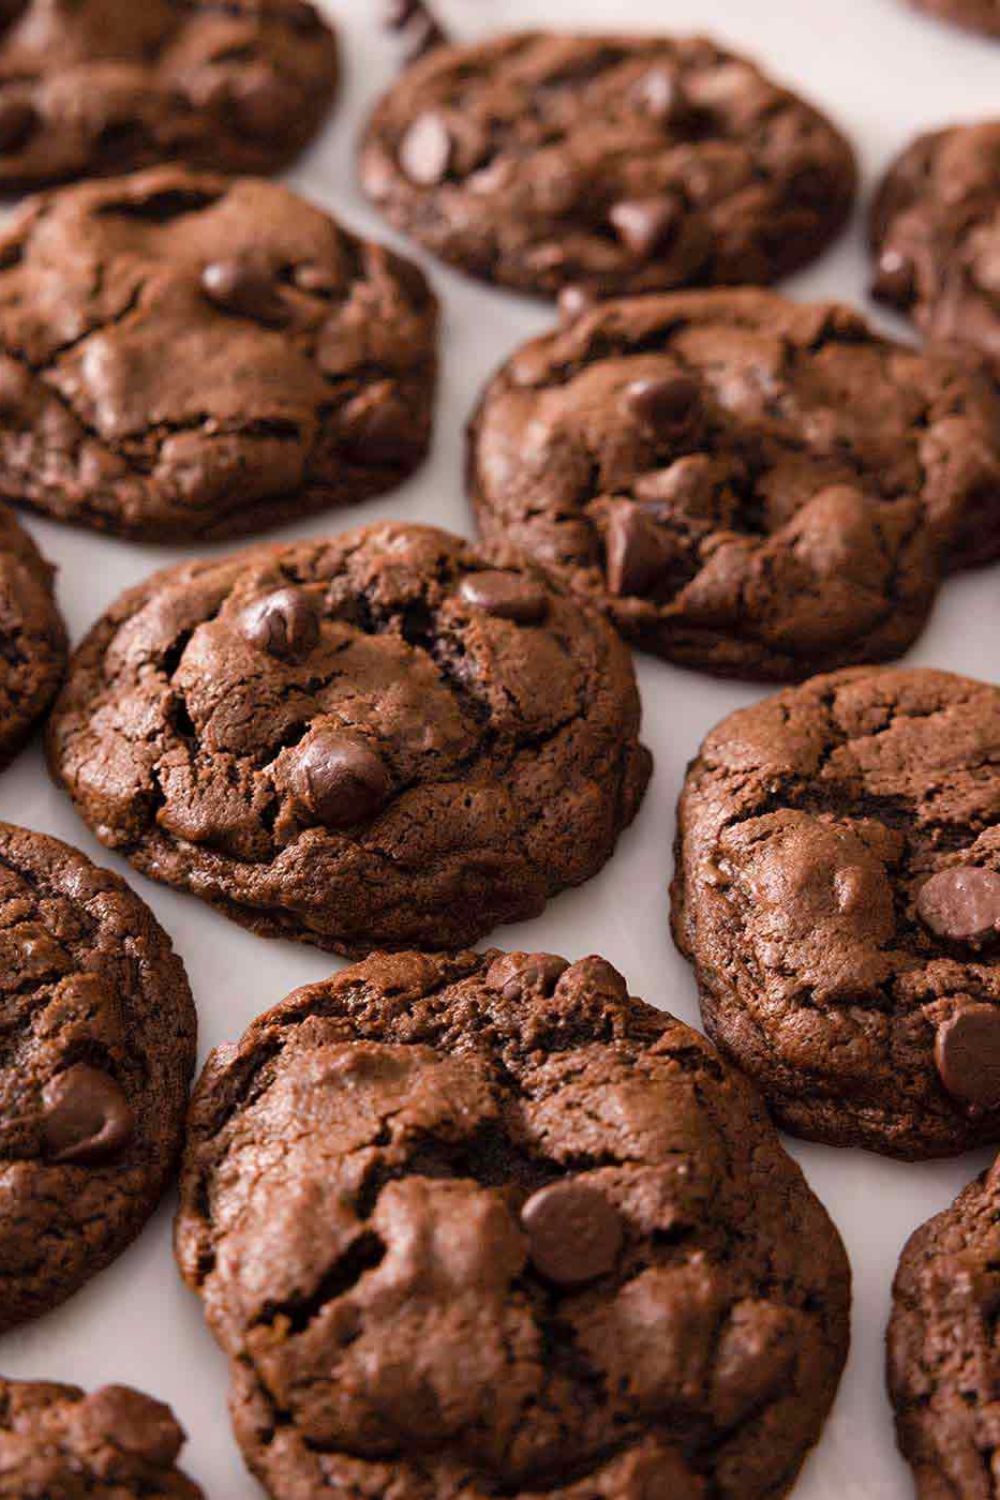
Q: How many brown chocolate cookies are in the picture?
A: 13